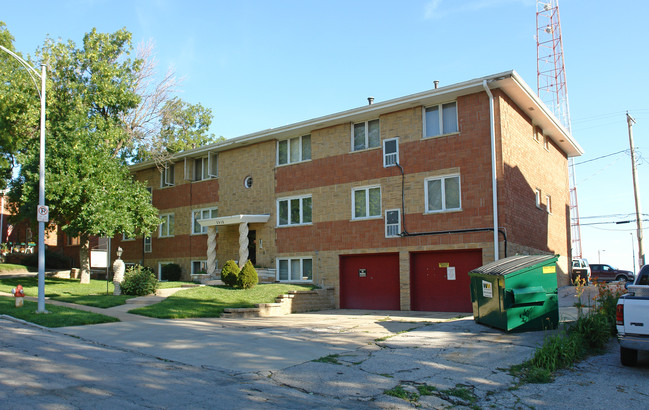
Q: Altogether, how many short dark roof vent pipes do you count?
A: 2